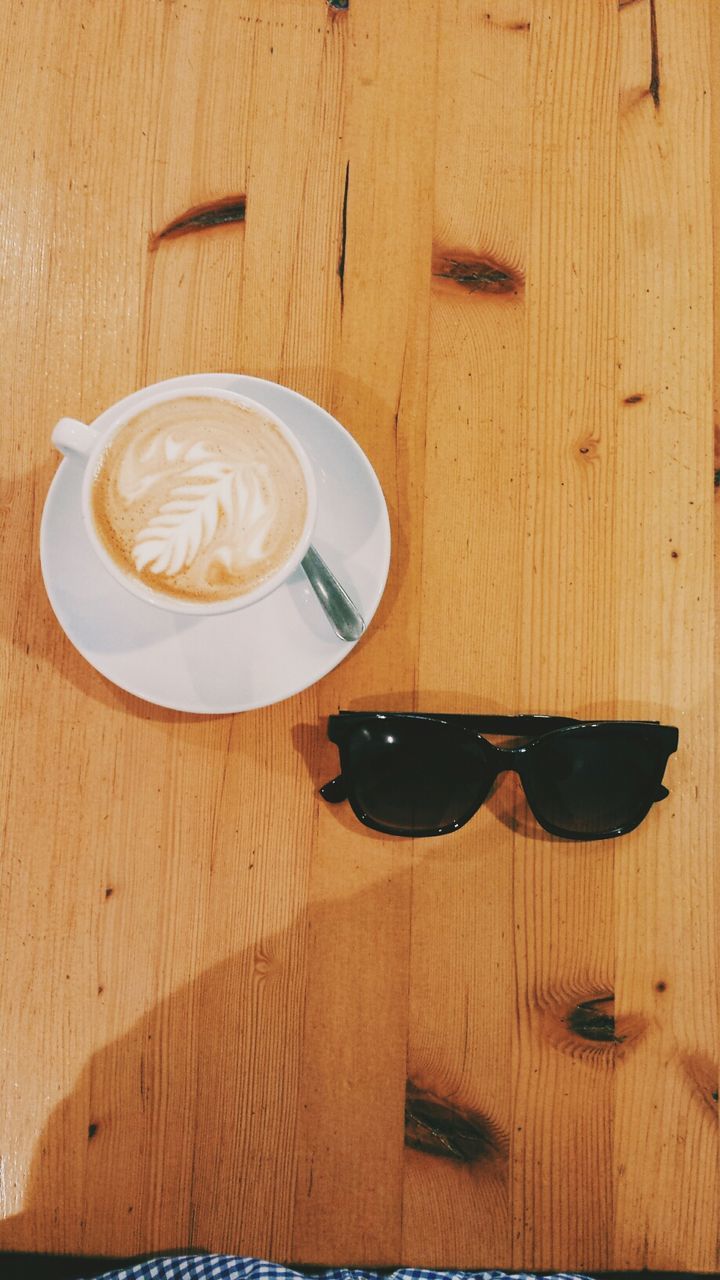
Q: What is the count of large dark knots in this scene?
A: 4